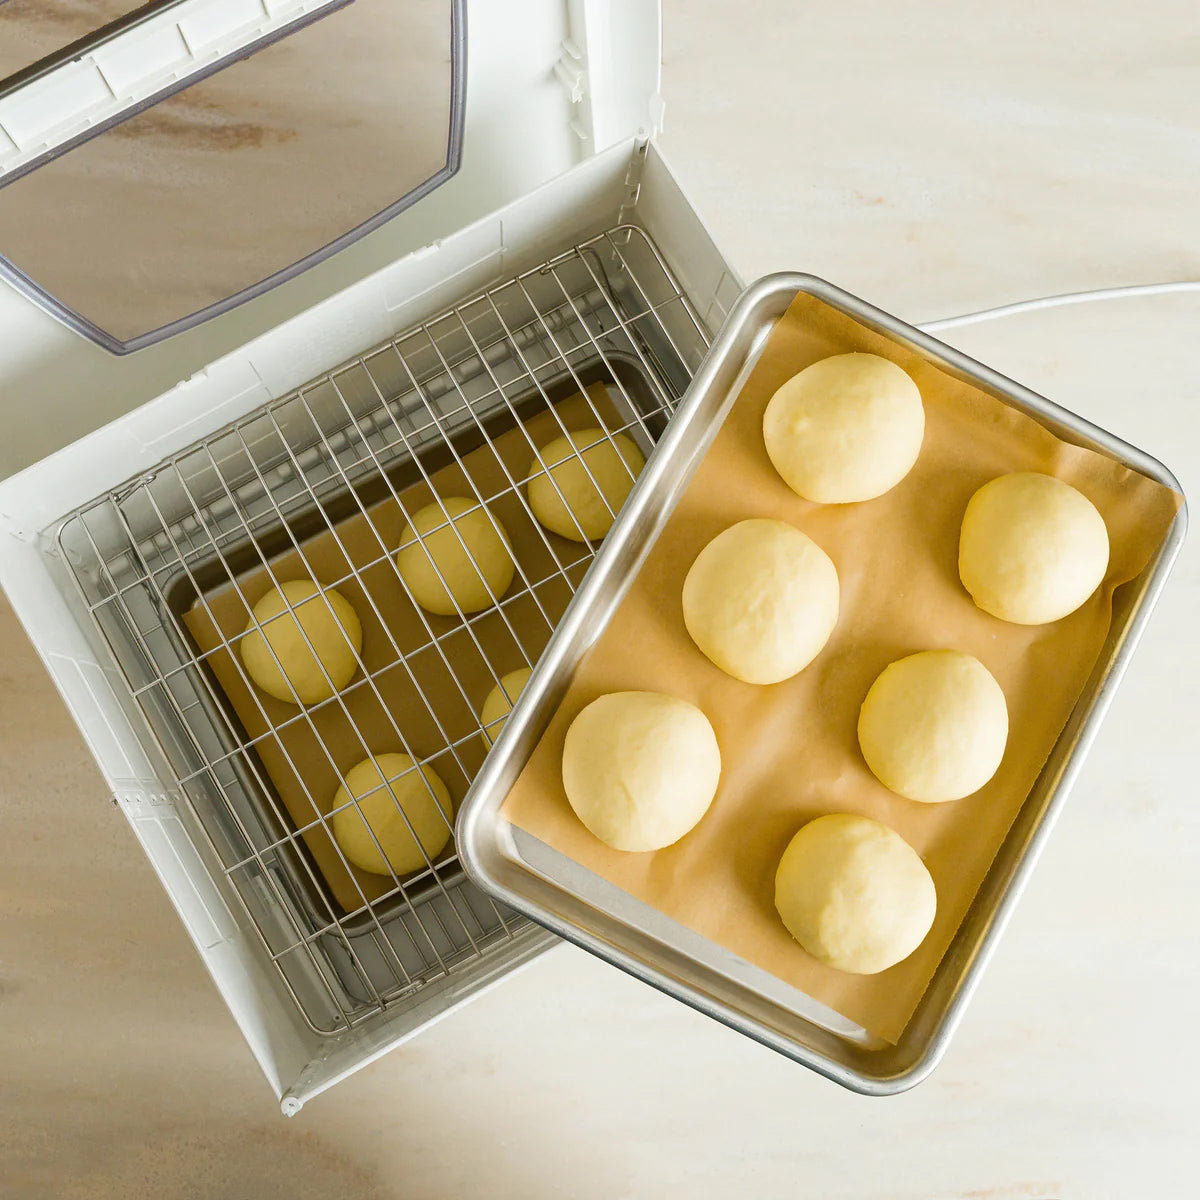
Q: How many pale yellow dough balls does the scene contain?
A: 11